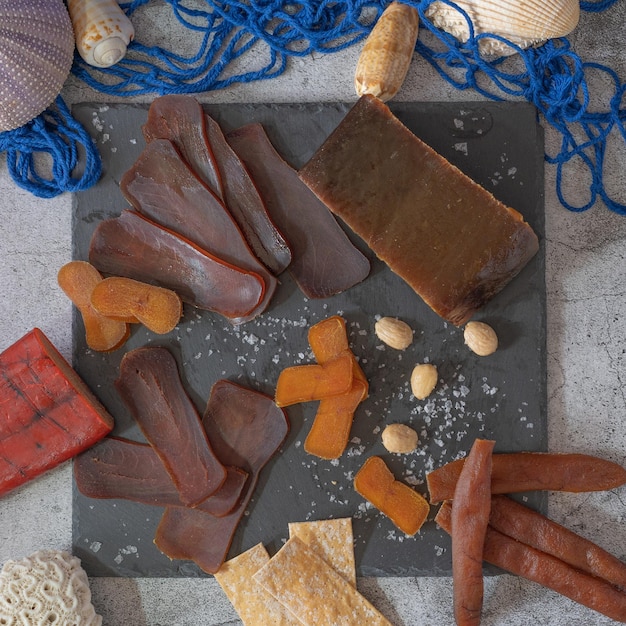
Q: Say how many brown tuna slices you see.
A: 8